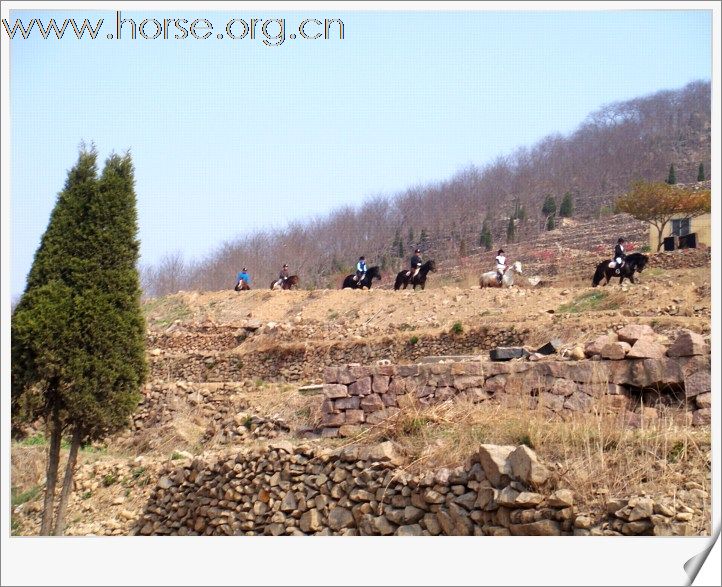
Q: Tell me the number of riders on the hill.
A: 6